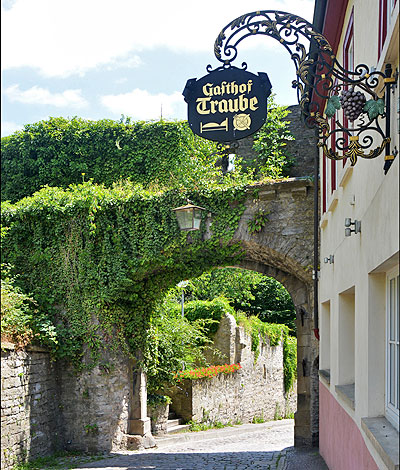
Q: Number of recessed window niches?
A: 3